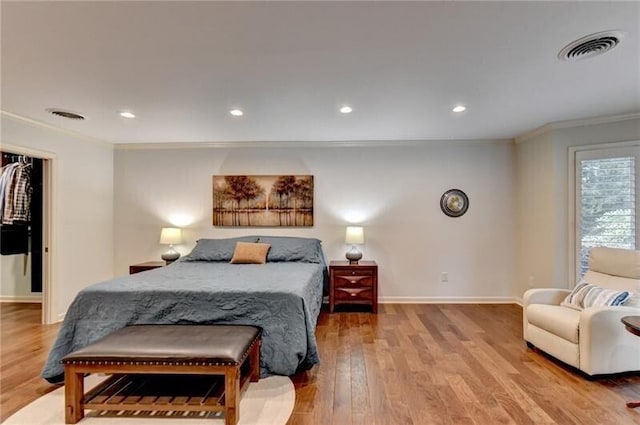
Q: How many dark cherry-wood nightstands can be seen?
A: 2